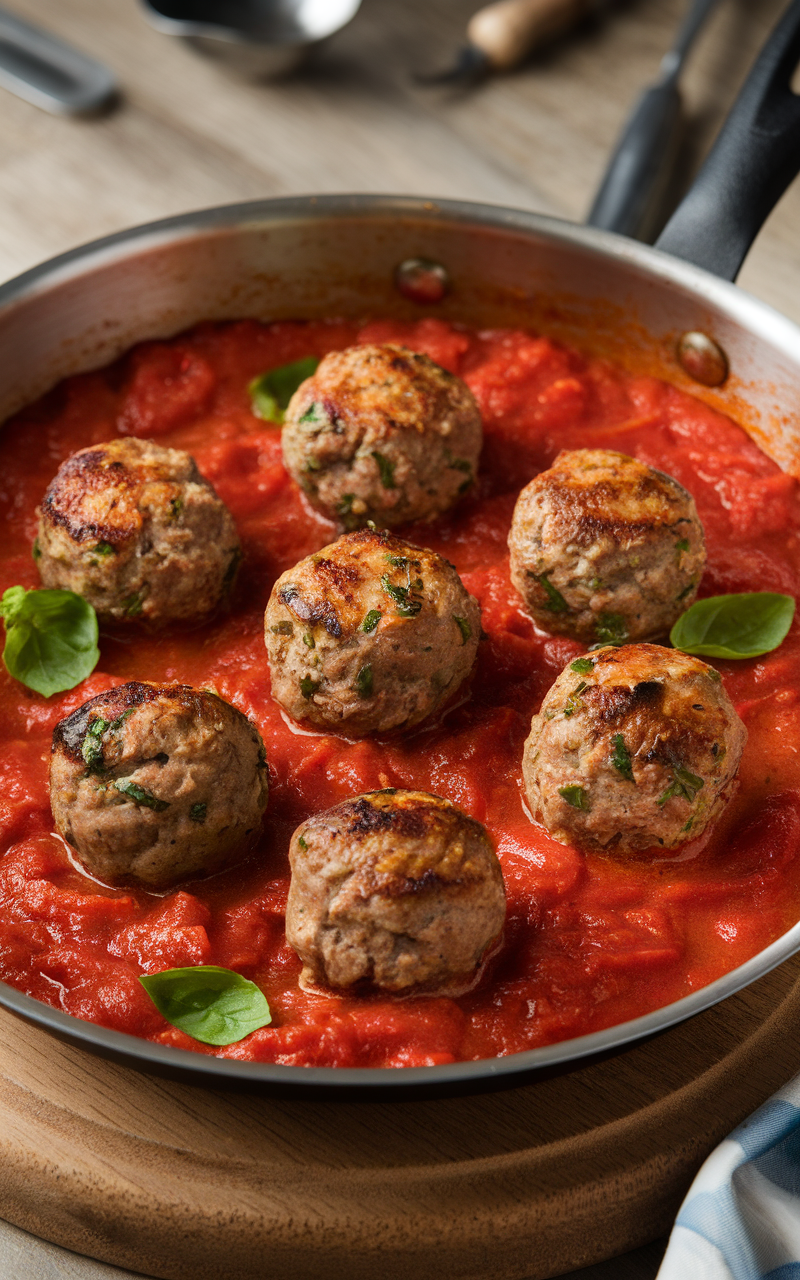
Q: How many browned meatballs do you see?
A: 7